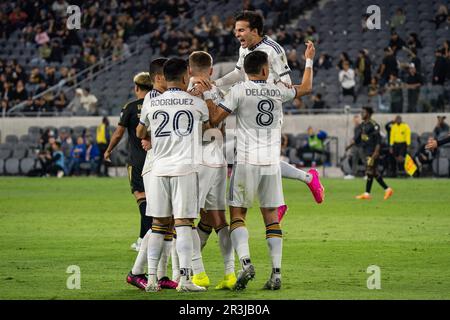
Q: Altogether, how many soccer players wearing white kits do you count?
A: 5